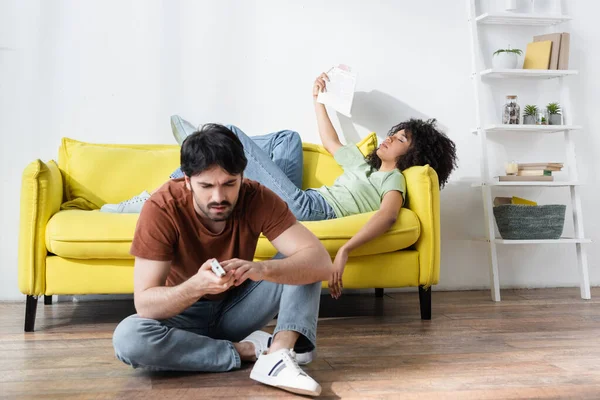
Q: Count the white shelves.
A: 5